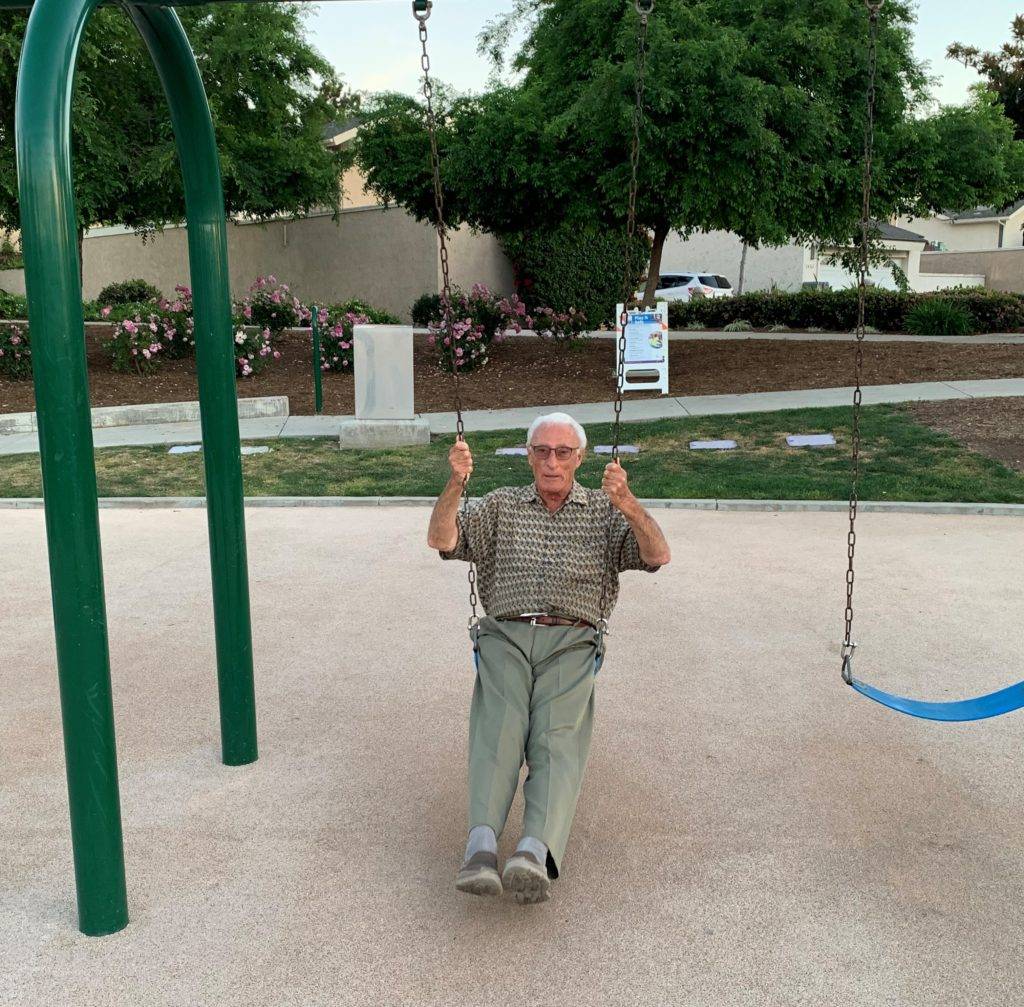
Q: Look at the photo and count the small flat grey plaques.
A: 6